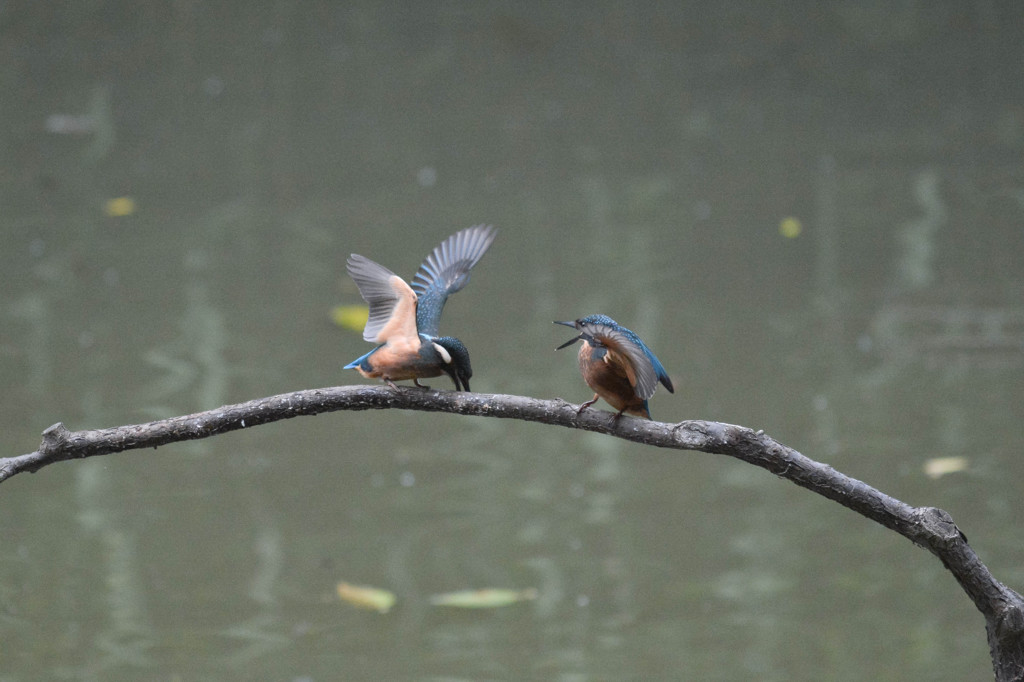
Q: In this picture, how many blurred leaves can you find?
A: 6